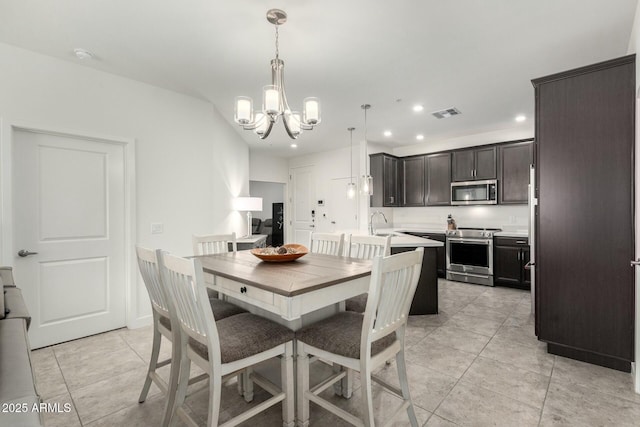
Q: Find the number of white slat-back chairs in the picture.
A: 6